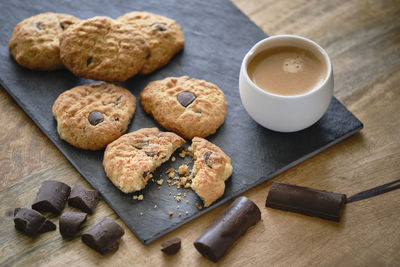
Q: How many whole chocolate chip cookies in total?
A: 5